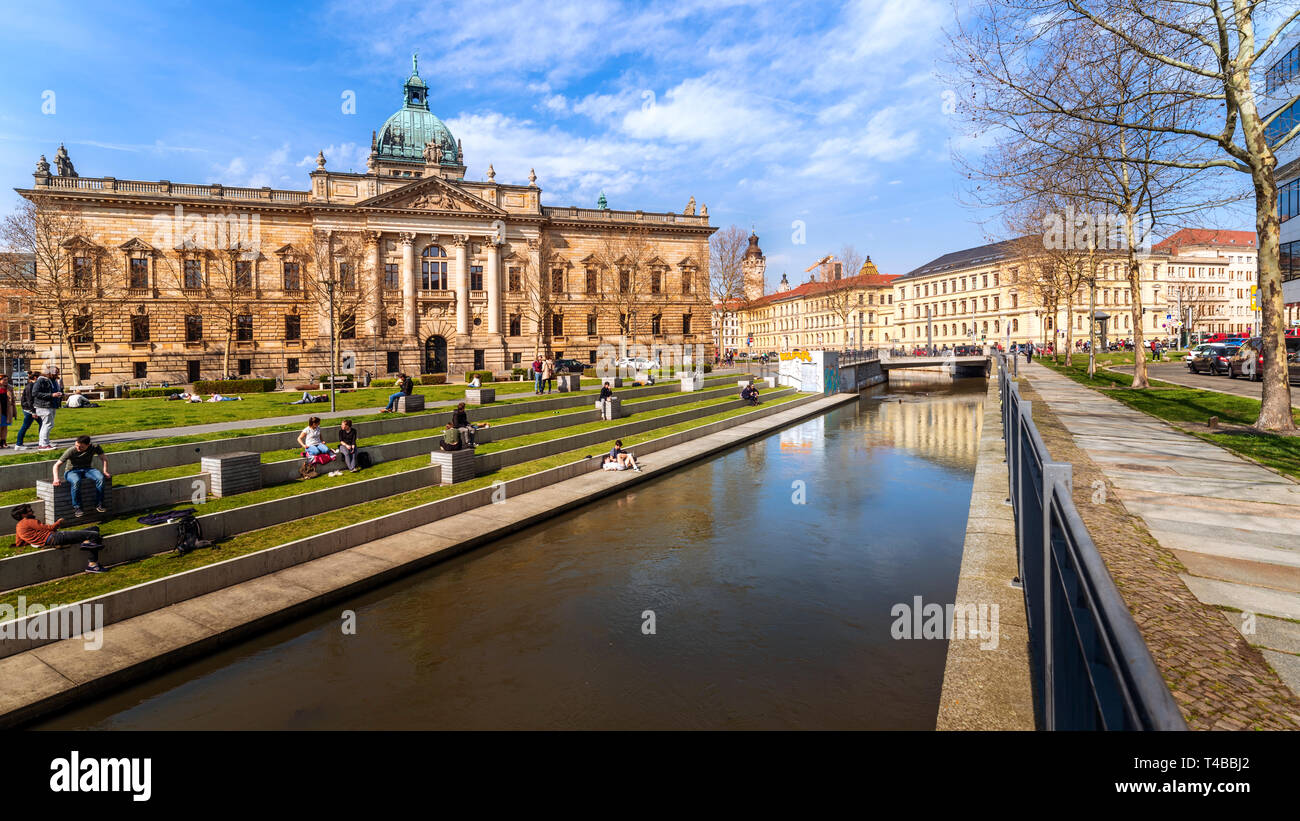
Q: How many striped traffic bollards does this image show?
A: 0